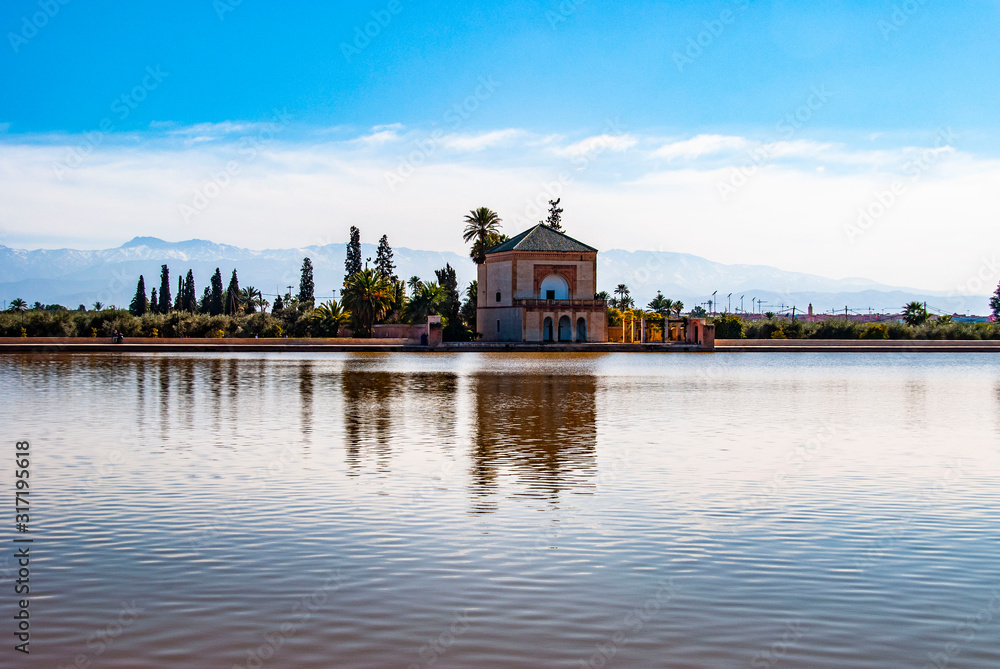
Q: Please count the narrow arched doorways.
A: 3